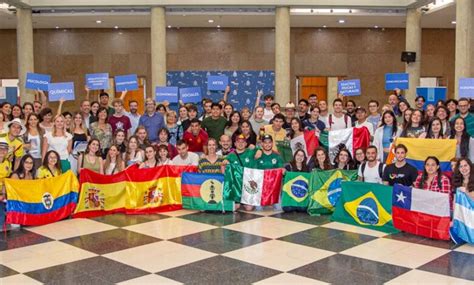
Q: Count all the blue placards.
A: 10